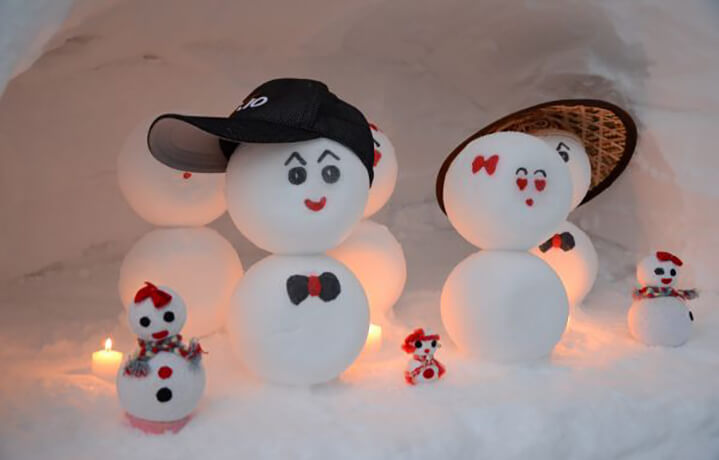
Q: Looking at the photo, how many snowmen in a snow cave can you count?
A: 8